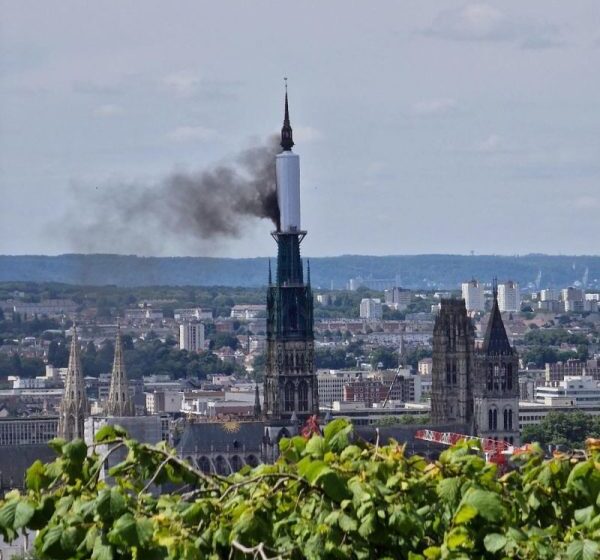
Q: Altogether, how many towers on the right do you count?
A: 2